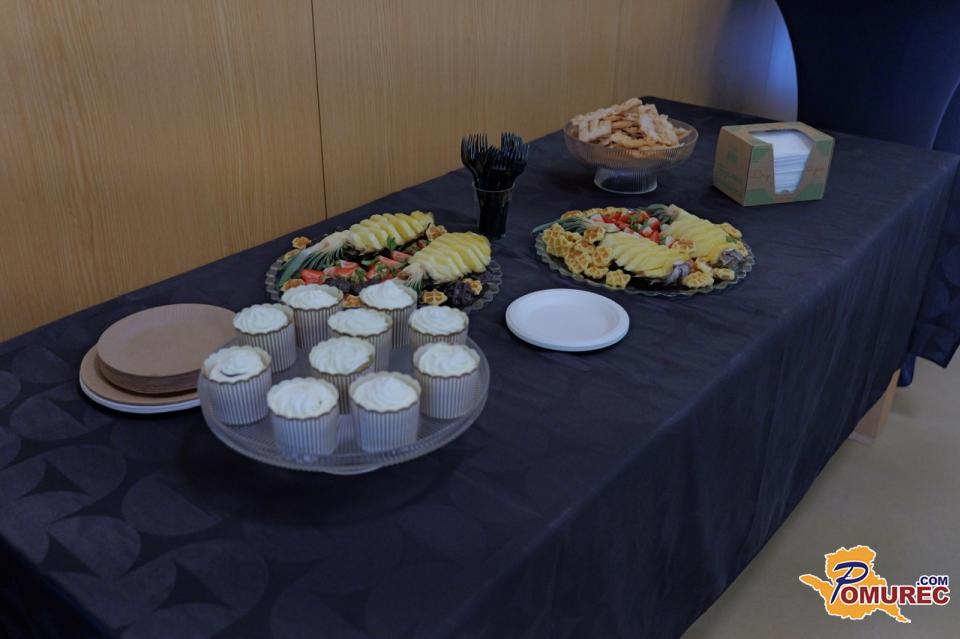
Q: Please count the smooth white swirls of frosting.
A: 10